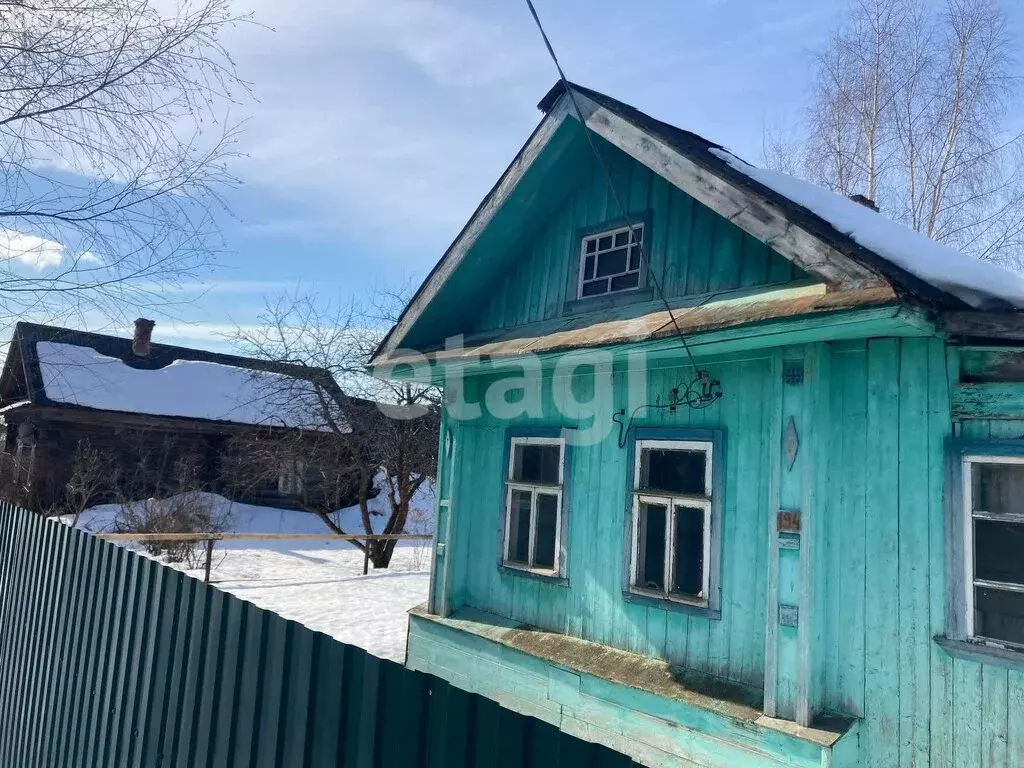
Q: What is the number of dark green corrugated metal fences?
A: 1